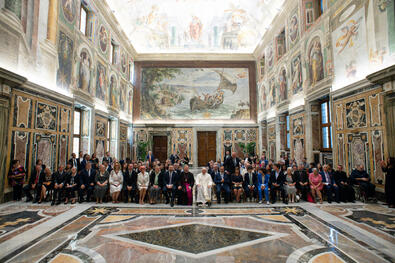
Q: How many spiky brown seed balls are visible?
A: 0